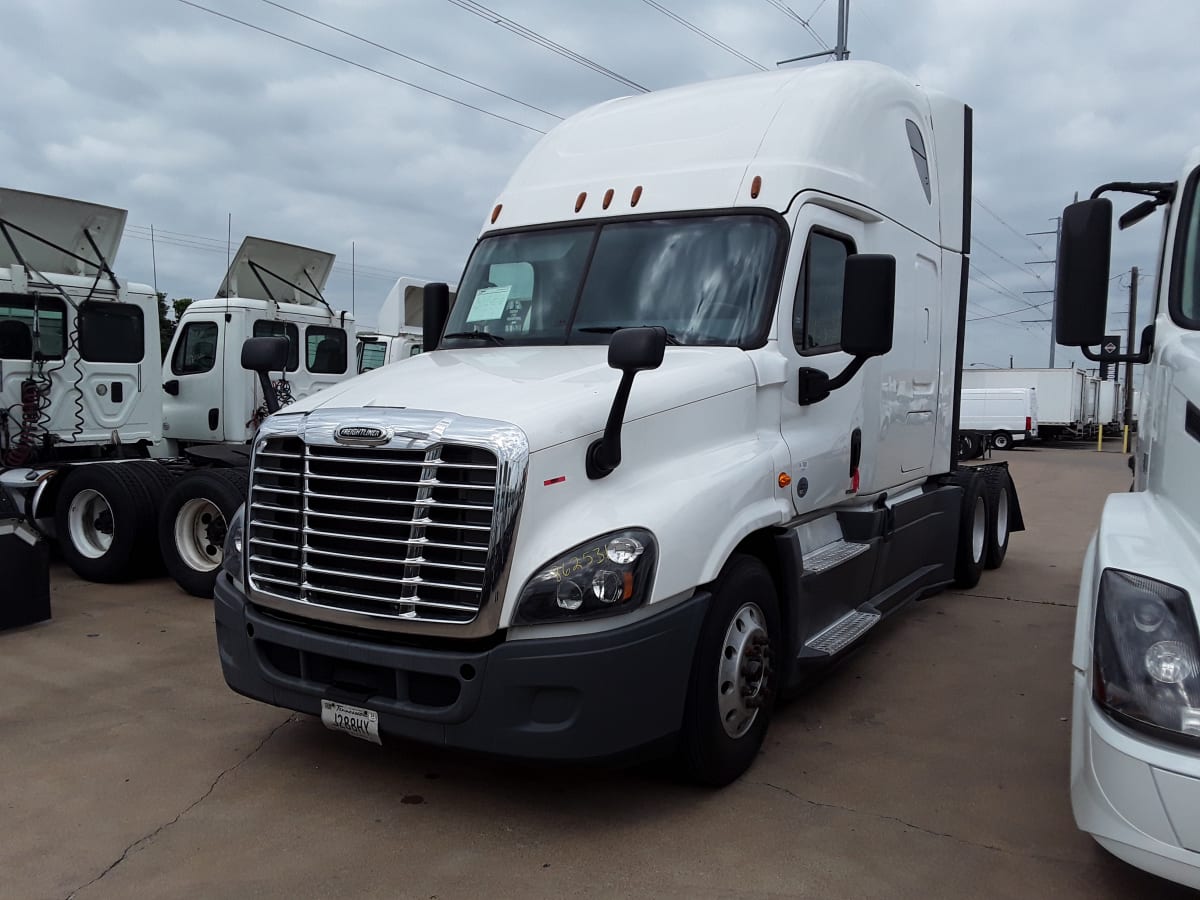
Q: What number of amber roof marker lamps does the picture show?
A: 5